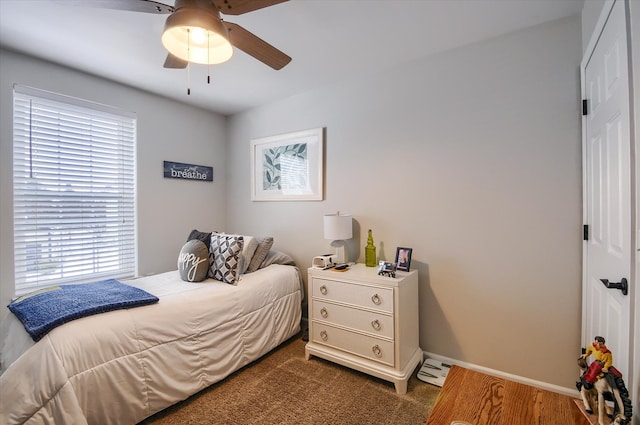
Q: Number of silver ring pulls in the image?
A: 6